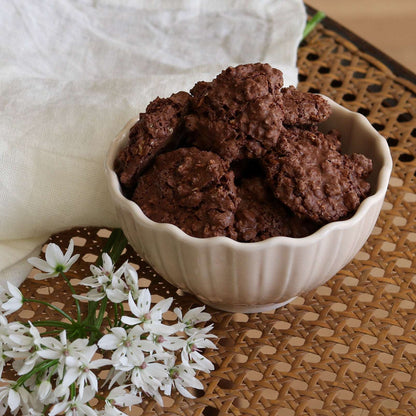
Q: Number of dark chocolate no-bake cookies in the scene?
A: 6